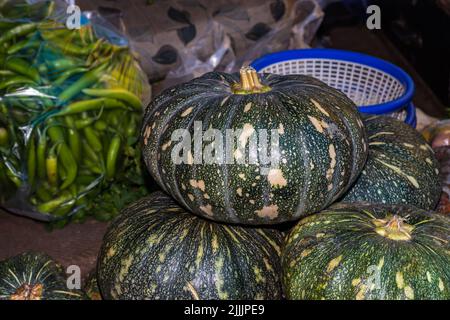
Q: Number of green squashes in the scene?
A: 5